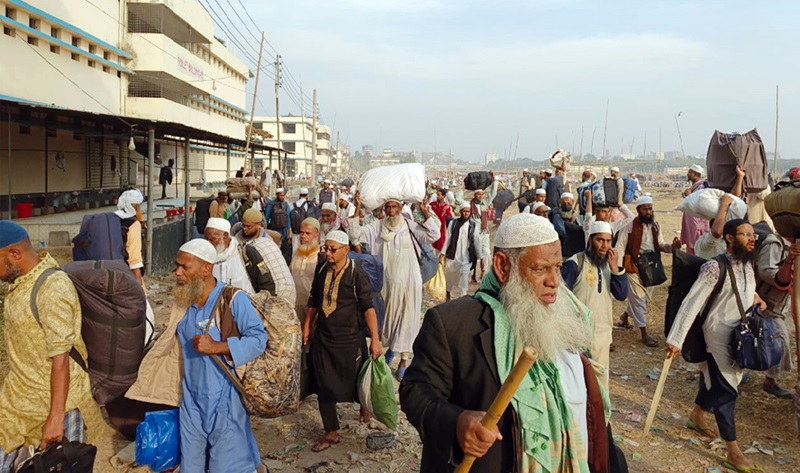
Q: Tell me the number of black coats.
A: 1